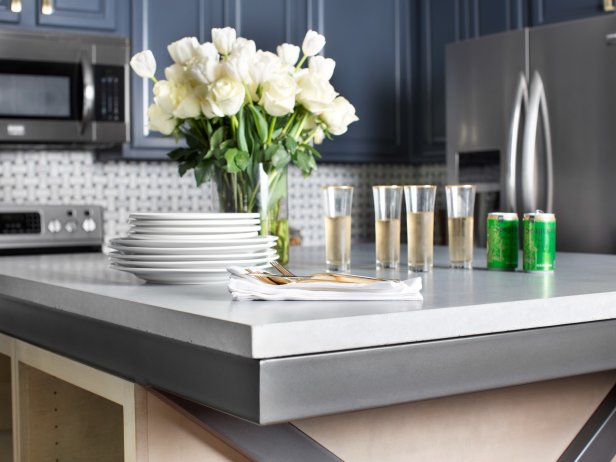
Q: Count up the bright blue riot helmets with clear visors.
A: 0